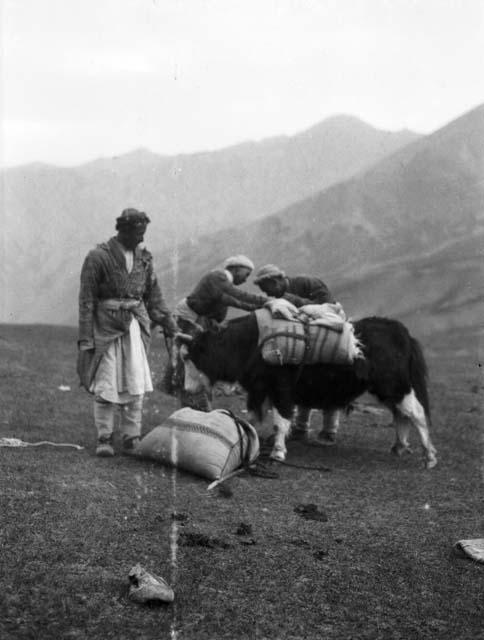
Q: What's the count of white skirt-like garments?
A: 1